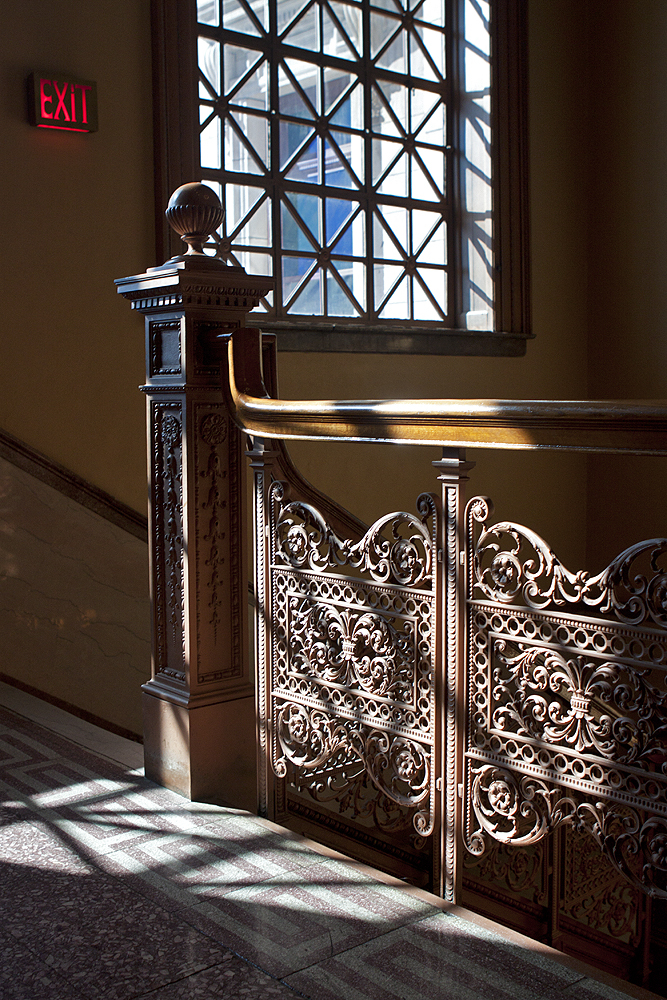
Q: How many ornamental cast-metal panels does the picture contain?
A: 2